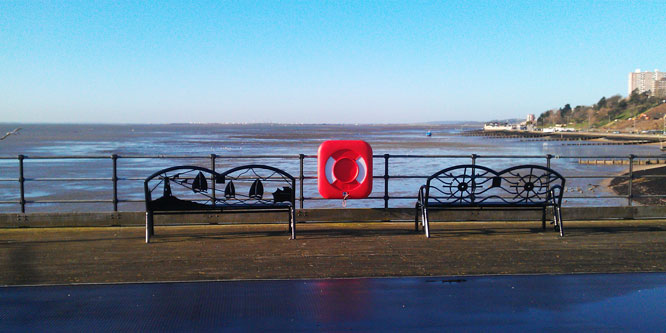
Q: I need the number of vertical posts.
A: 8